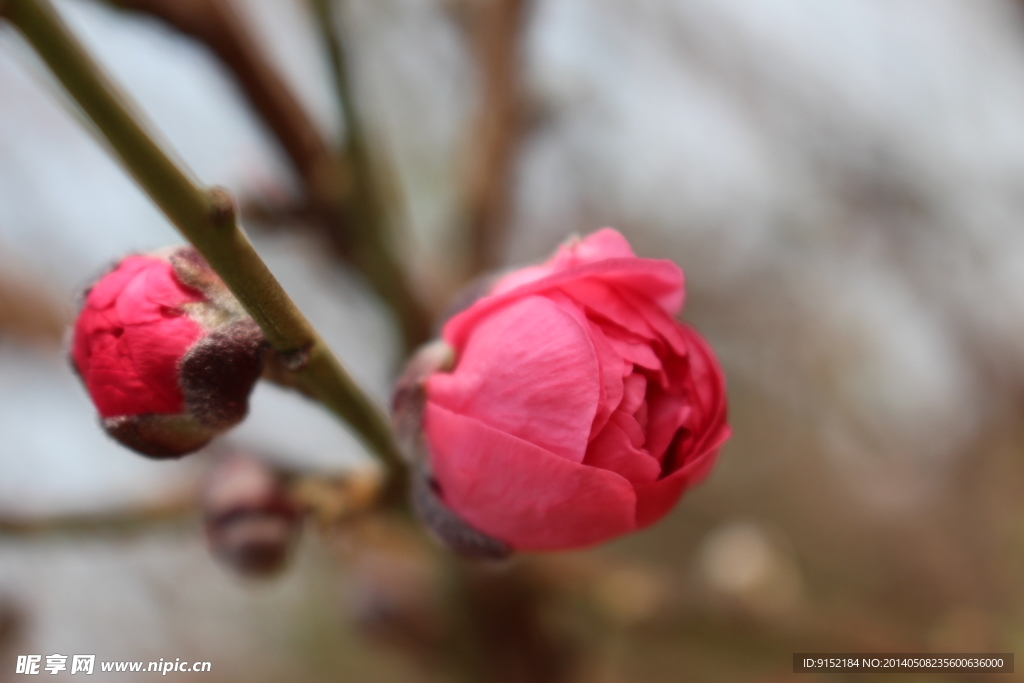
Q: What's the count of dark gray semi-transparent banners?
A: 1